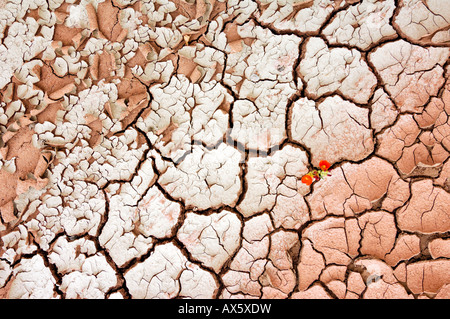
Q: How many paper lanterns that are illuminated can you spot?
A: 0